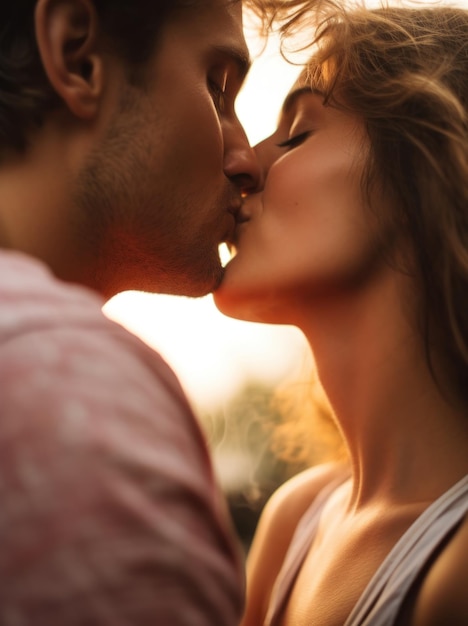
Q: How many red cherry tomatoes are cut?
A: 0